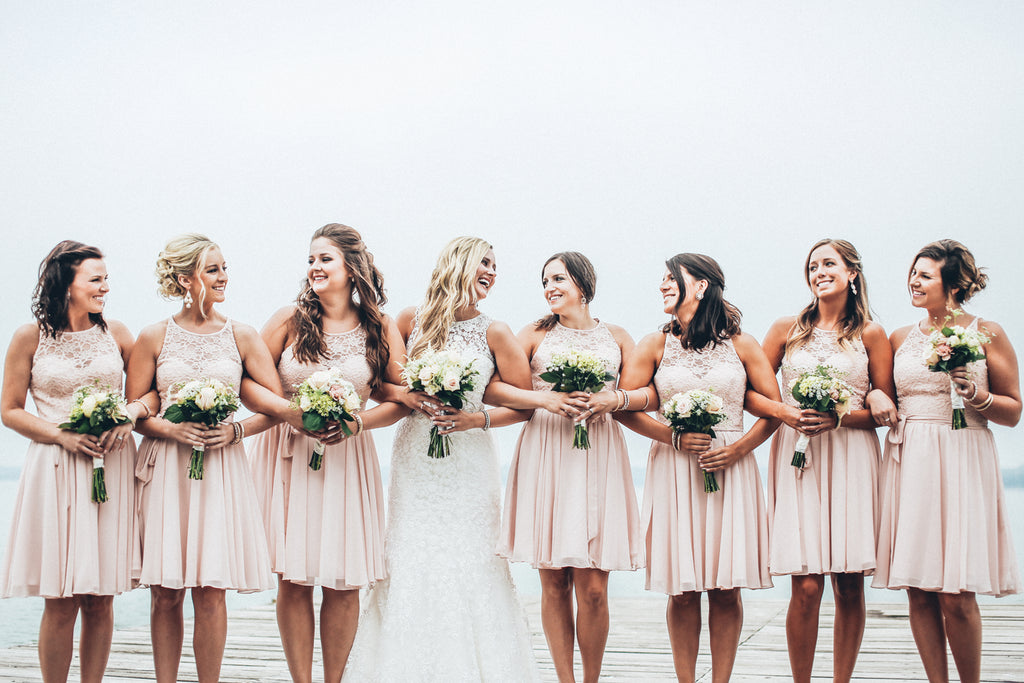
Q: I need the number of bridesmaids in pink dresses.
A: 7